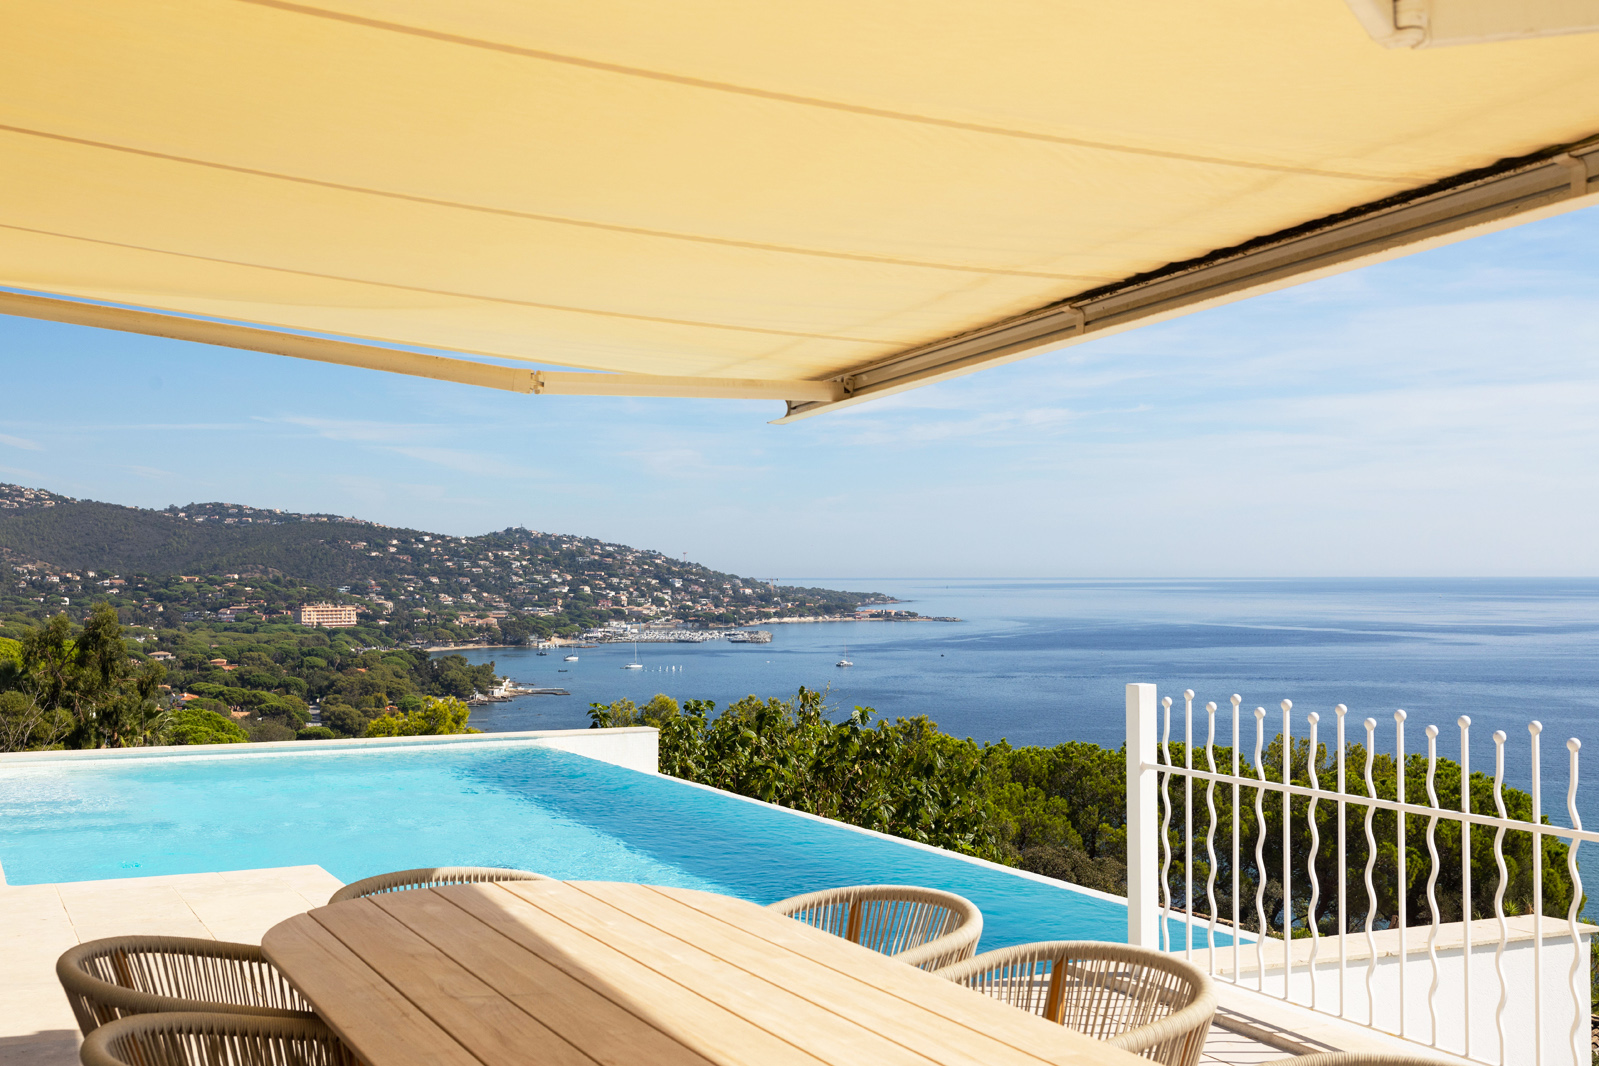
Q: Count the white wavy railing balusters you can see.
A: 8